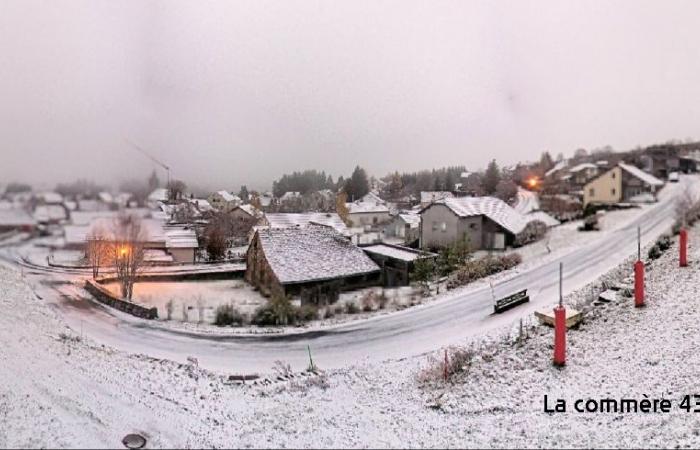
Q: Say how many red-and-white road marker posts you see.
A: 3